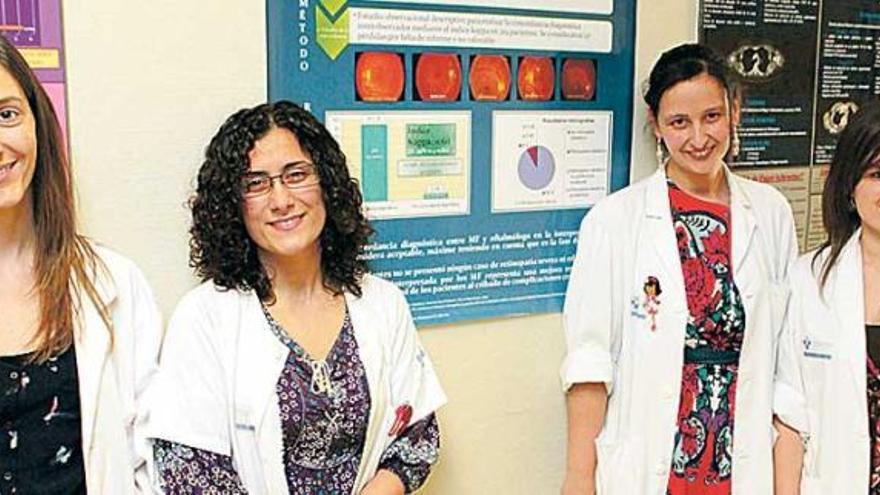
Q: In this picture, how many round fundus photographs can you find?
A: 5